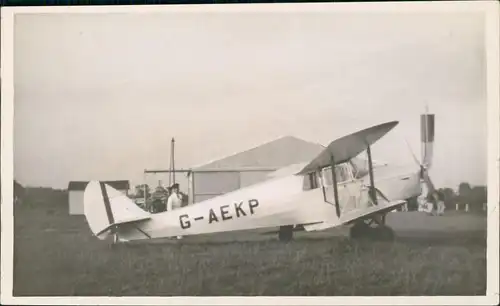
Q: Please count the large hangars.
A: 1